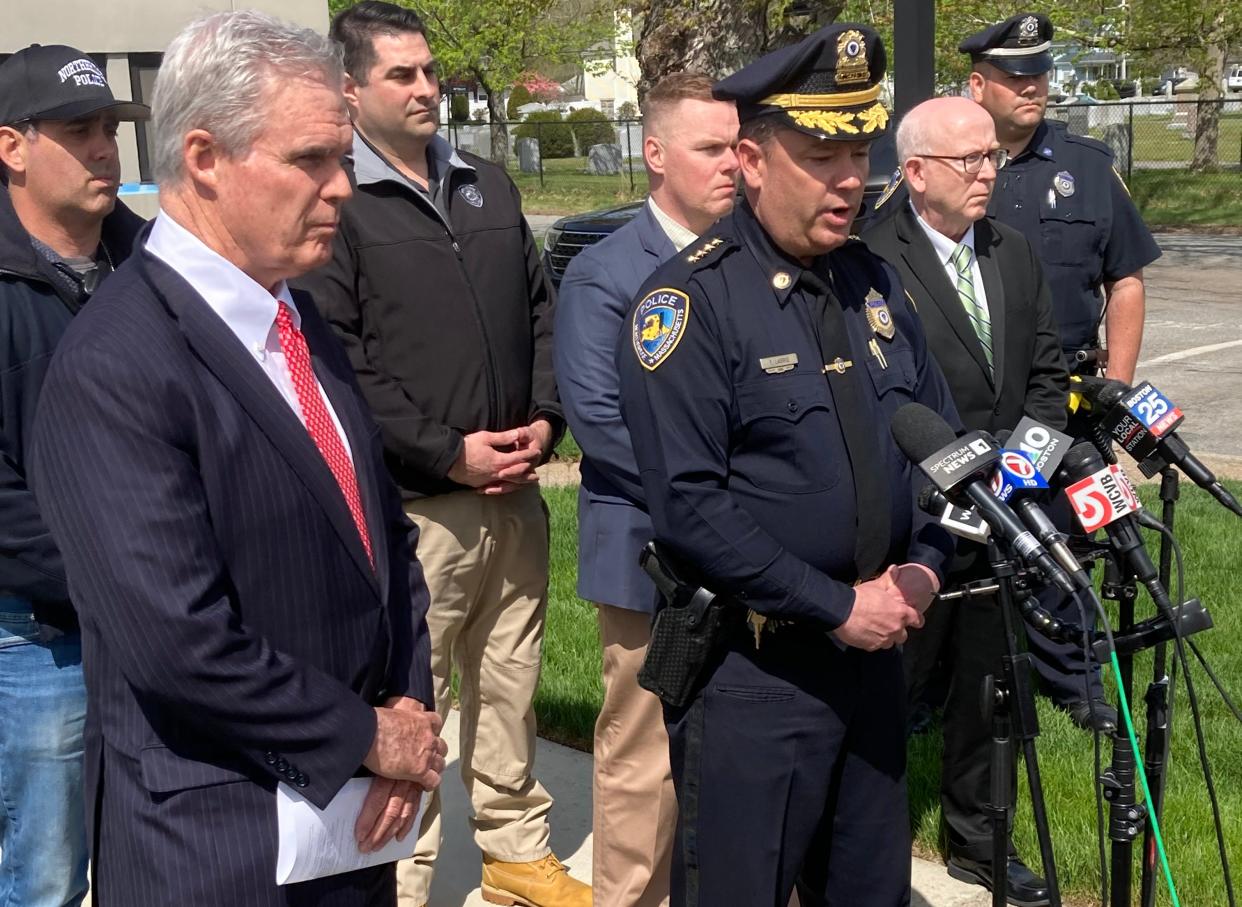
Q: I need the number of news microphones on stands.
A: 6